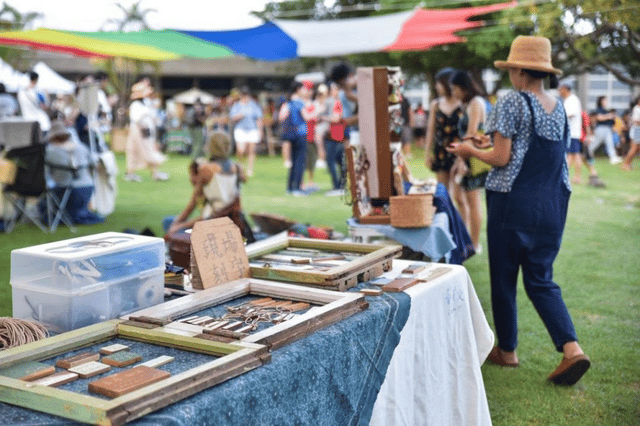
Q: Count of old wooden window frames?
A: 3